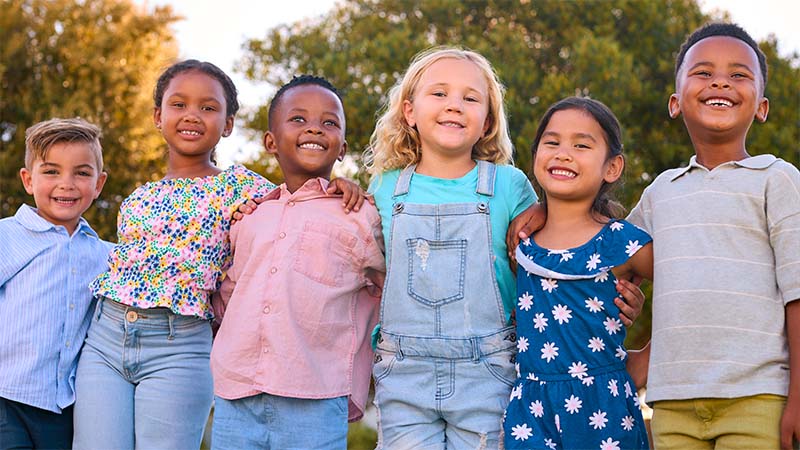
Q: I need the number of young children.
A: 6